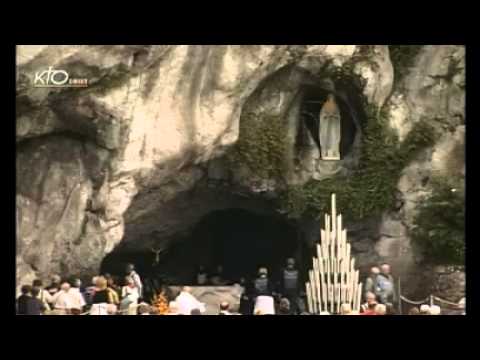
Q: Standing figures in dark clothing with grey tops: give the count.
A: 2